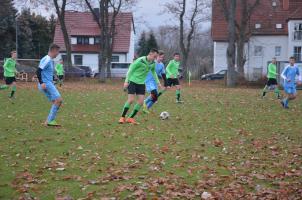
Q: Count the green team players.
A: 5